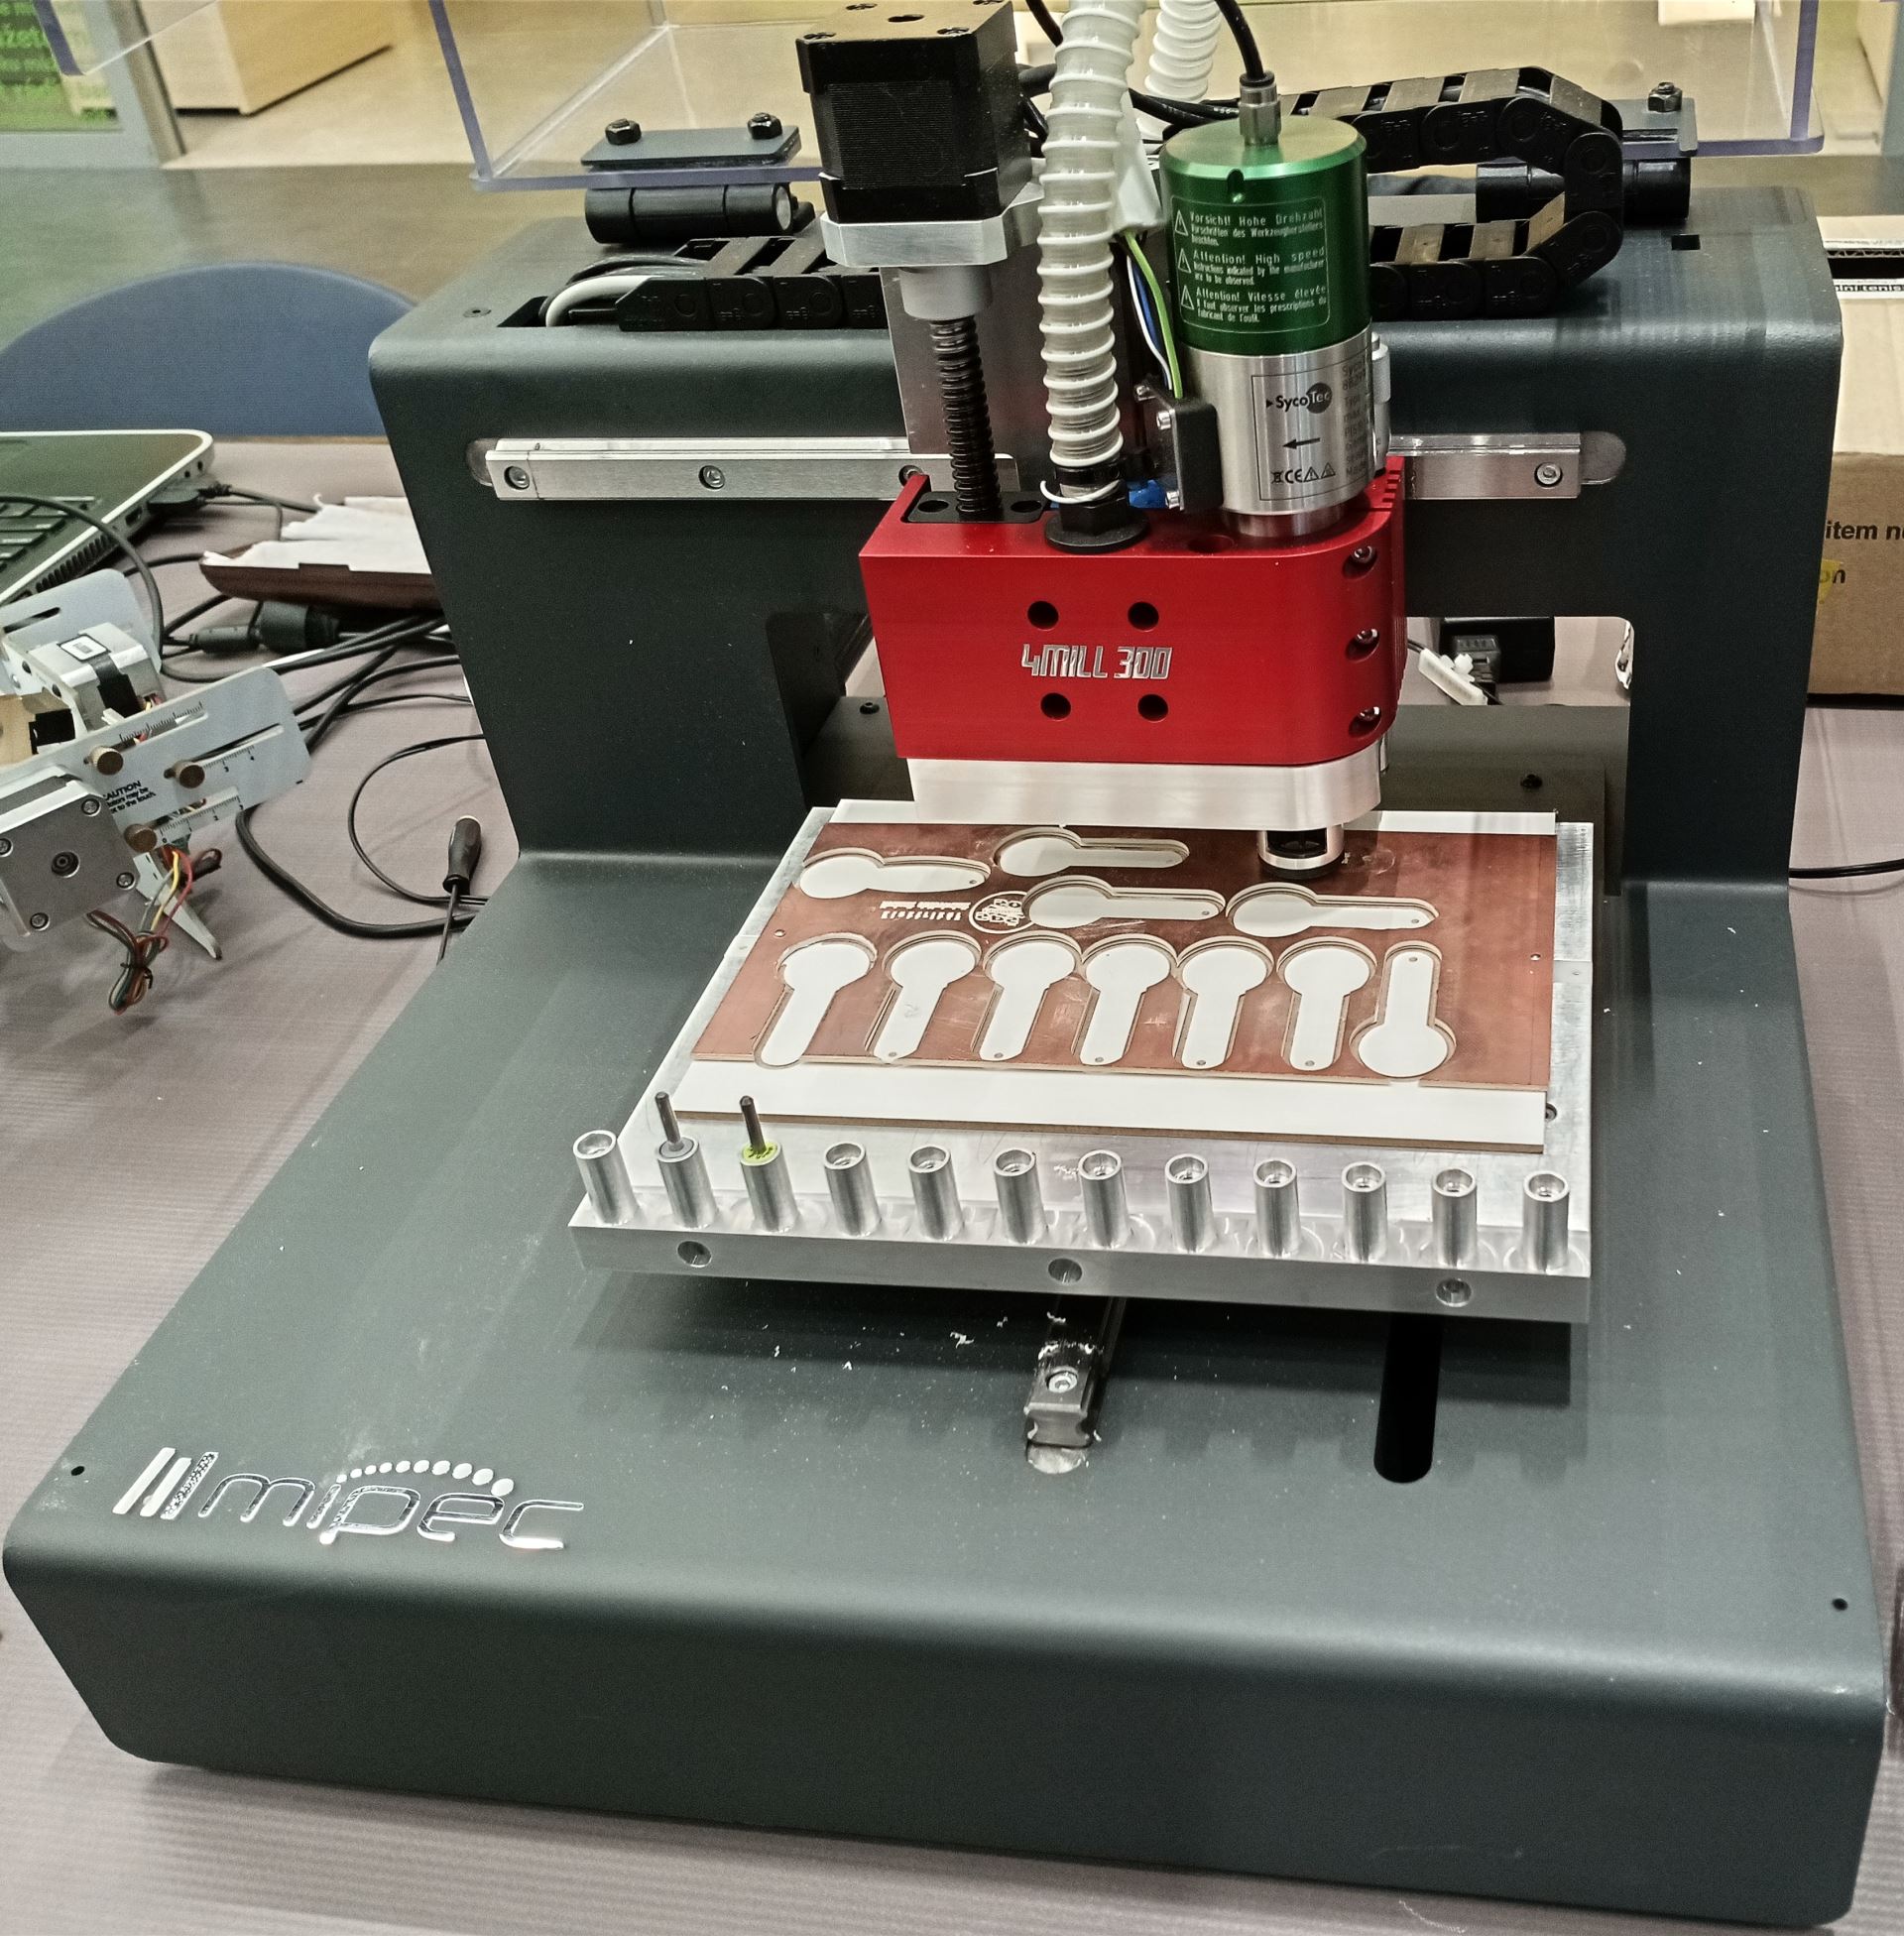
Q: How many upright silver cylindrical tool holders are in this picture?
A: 12